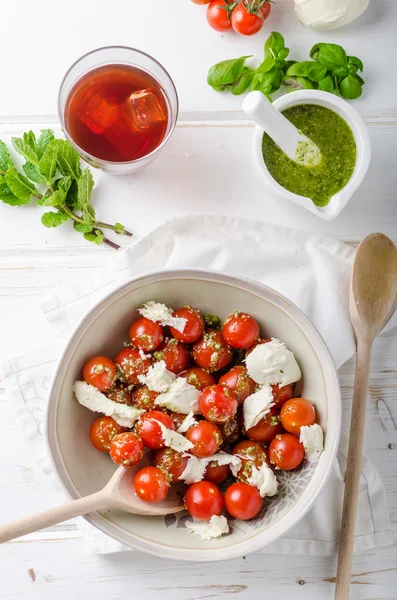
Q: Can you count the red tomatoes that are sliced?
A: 0